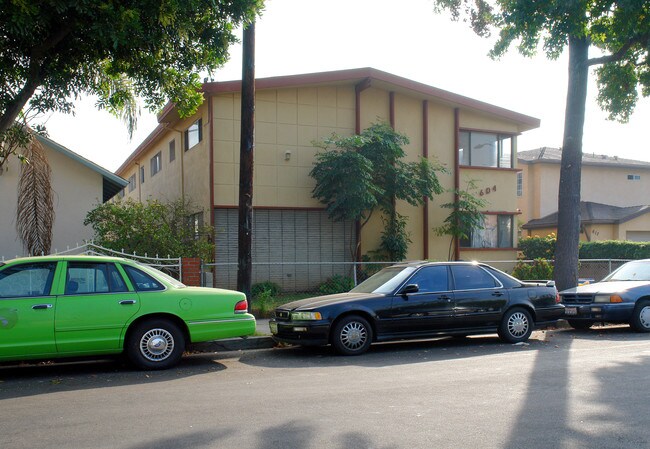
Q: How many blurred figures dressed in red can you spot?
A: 0